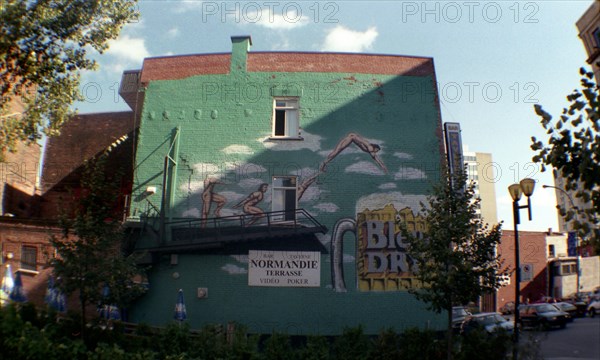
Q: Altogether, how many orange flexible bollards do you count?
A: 0